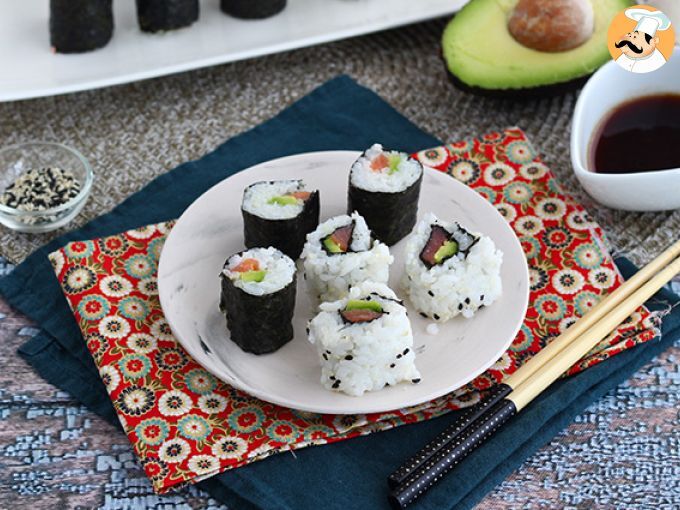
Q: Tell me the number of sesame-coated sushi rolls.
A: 3